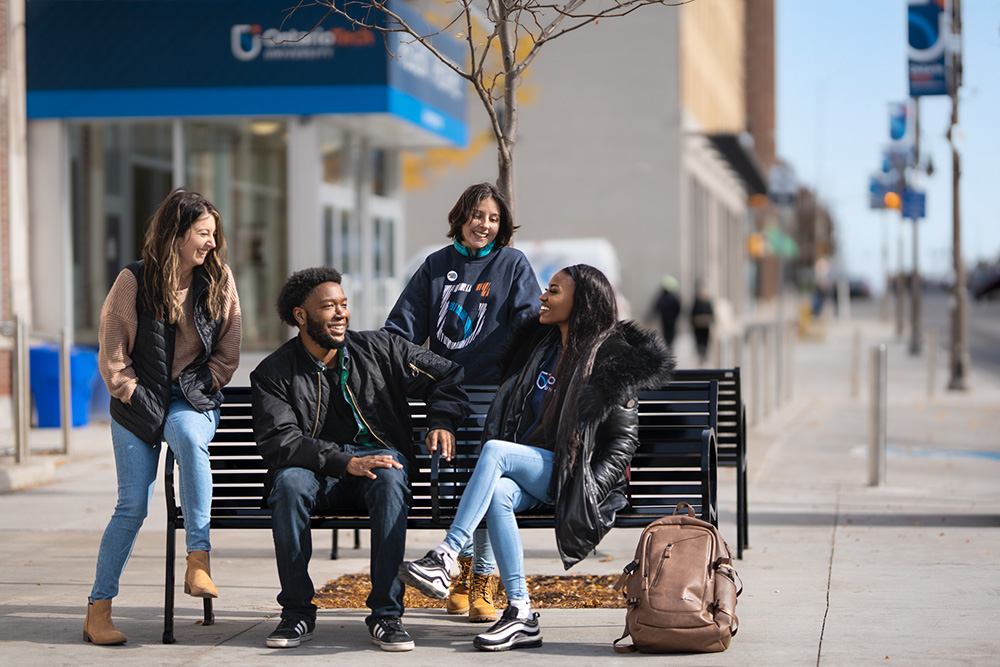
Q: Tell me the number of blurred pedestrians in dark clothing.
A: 2